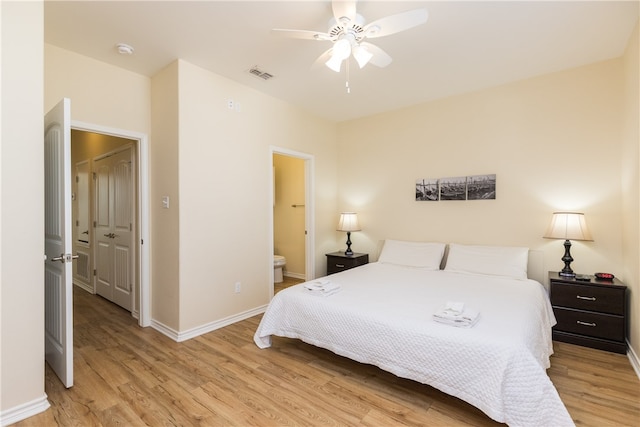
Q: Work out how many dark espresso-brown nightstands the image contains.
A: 2